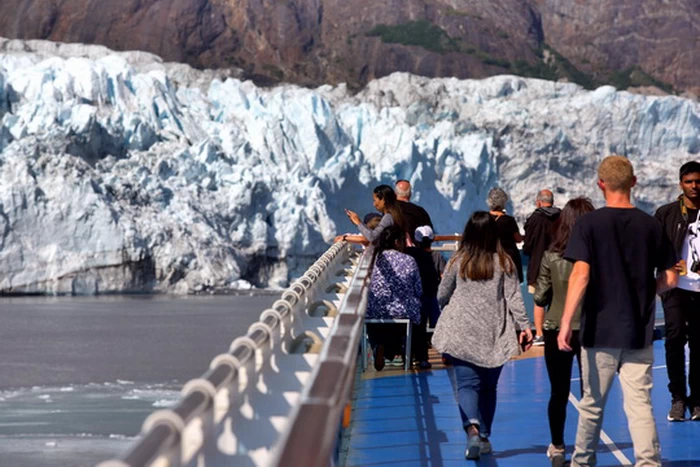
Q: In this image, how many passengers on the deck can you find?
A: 11